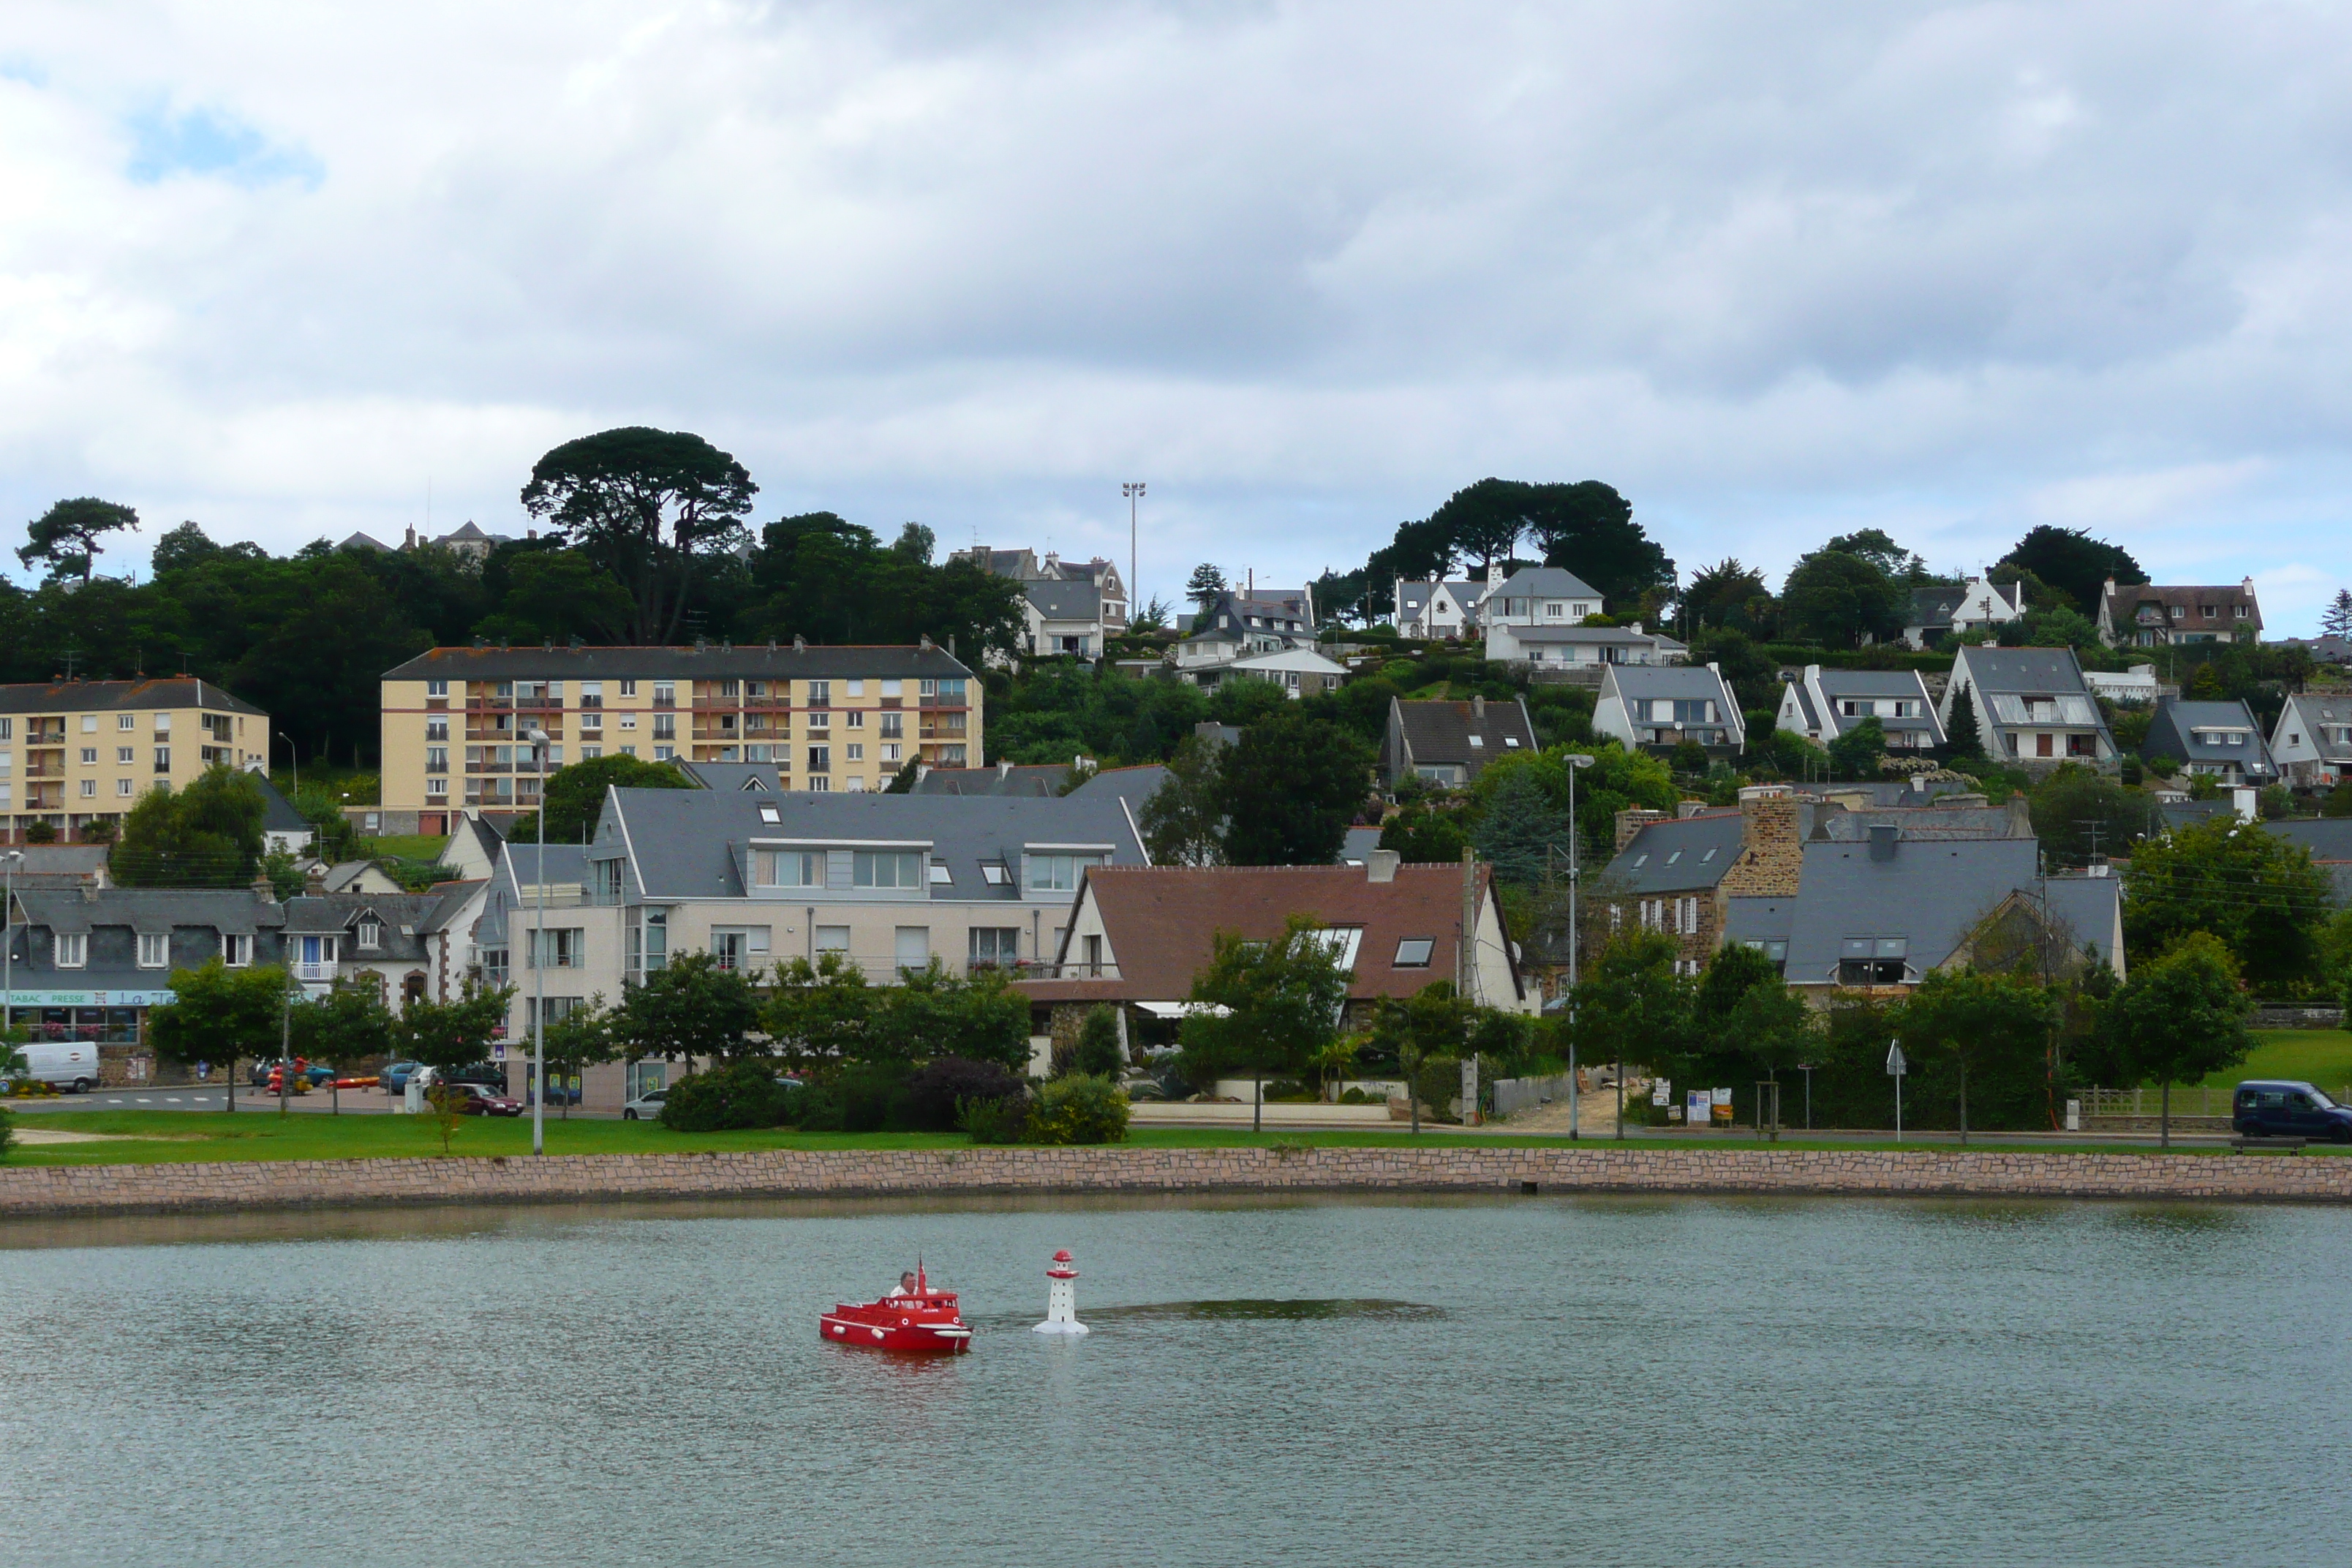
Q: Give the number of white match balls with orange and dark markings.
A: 0